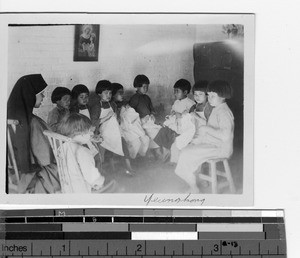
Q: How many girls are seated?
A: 9